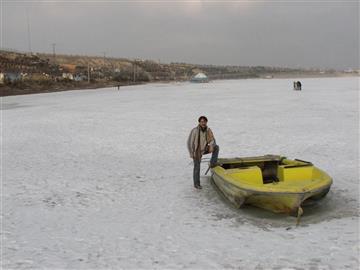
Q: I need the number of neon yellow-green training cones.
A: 0